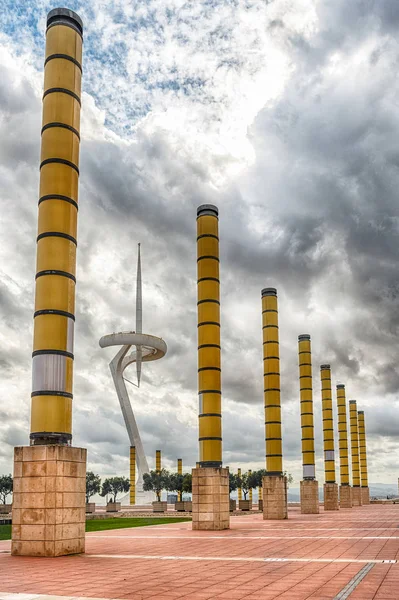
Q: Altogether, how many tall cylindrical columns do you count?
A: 8